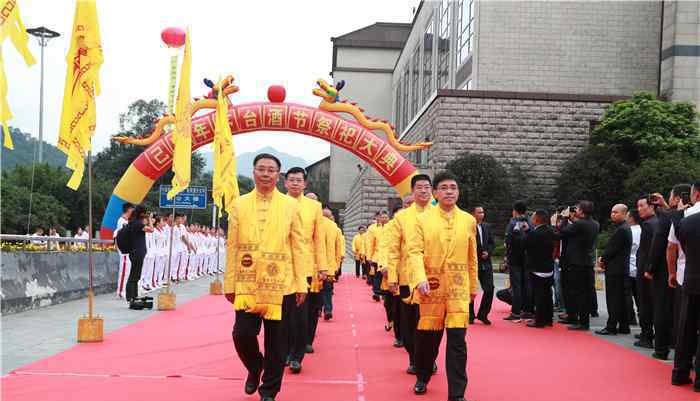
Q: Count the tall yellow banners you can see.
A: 4